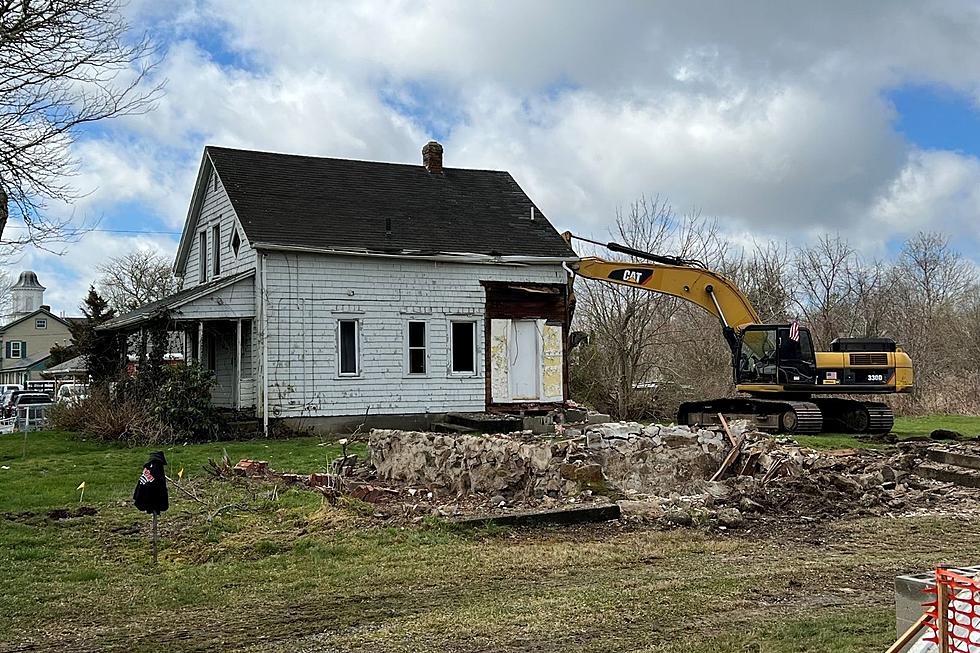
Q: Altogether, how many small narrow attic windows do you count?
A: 2